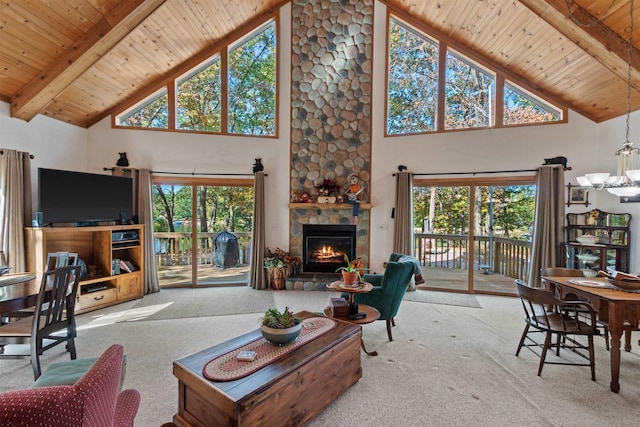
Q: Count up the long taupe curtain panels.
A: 5